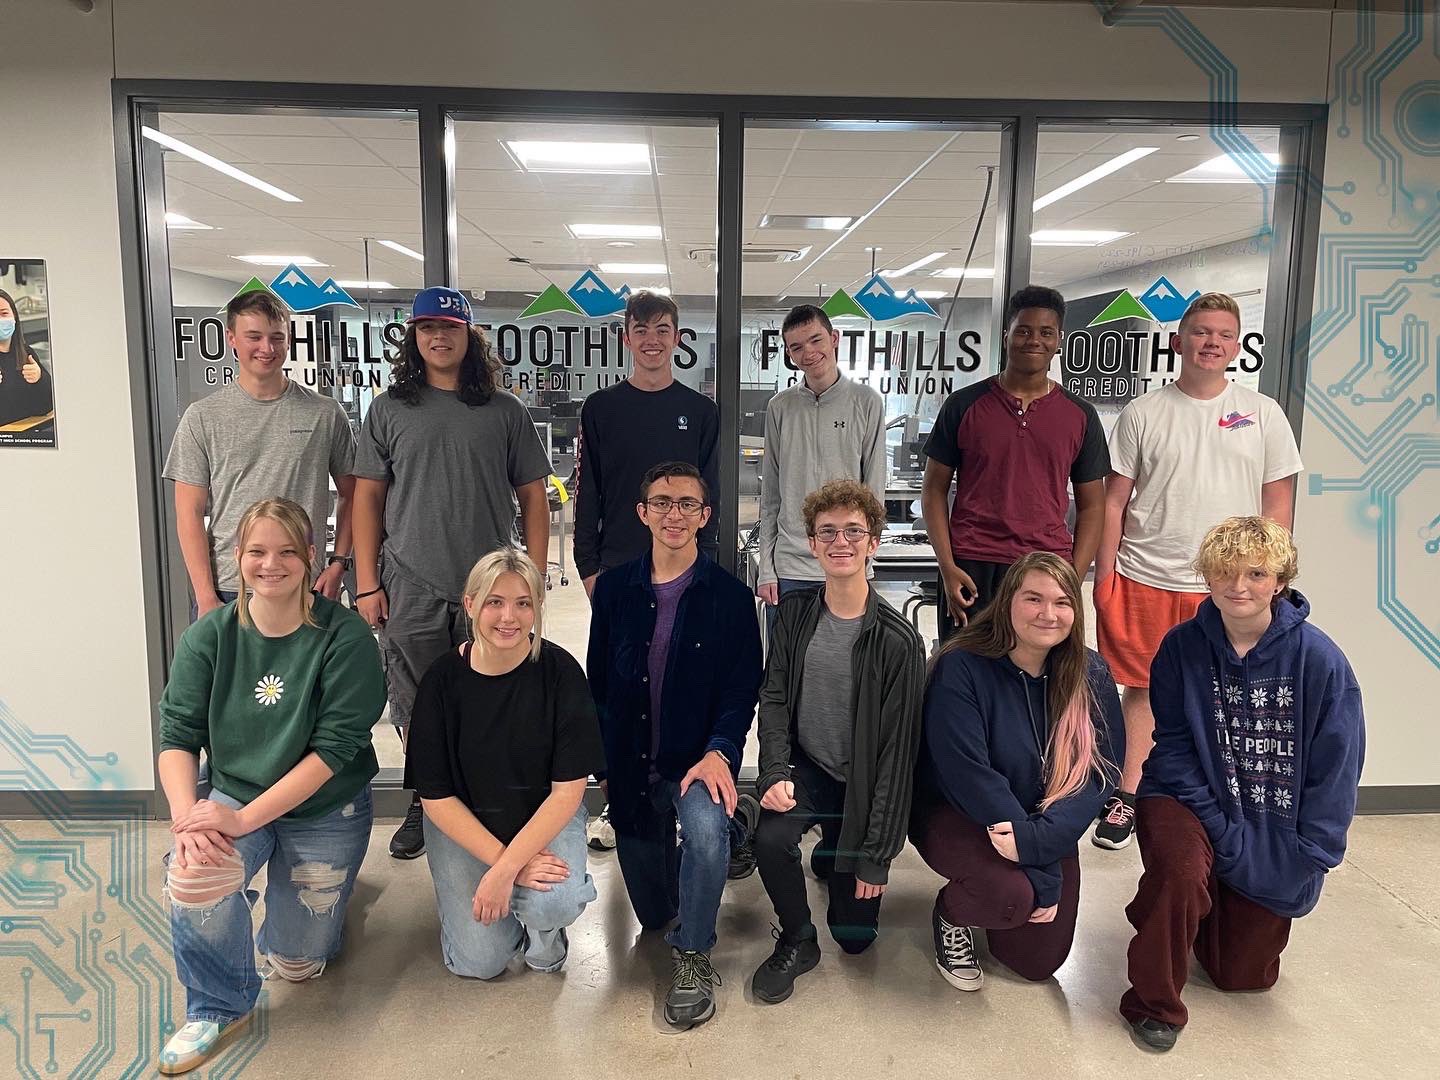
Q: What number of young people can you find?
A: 12